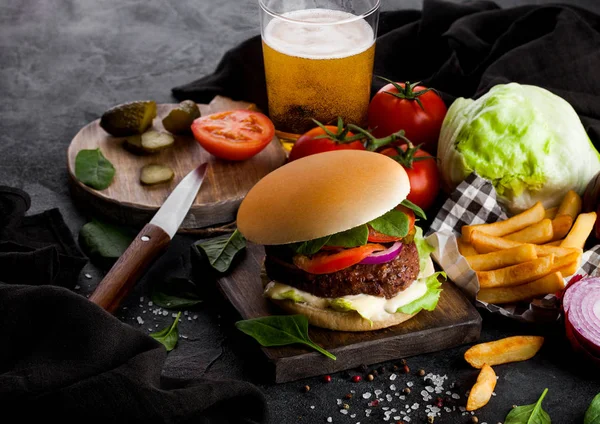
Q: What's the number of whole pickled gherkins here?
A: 0